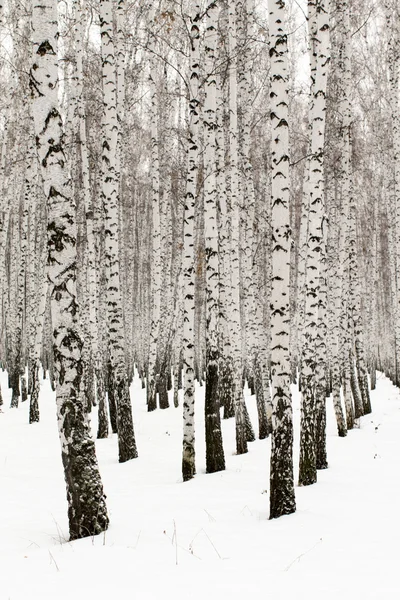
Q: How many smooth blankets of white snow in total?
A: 1